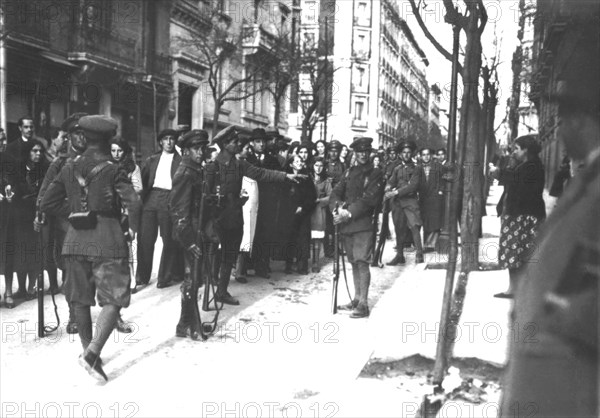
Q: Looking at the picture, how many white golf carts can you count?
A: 0